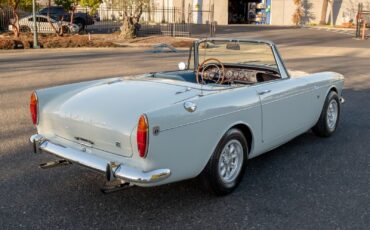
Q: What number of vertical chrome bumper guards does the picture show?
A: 2